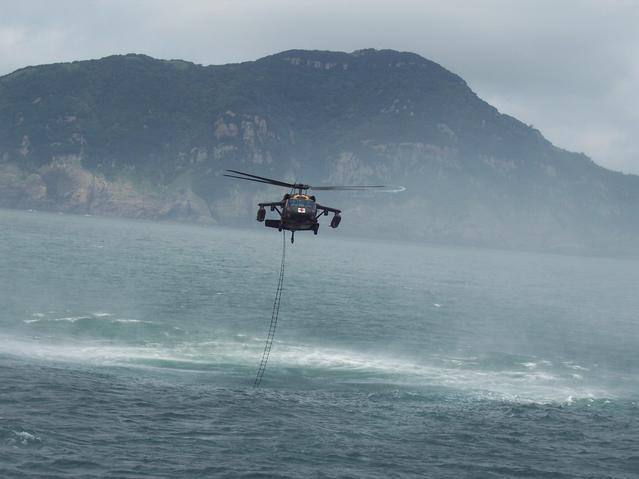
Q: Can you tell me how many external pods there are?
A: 2